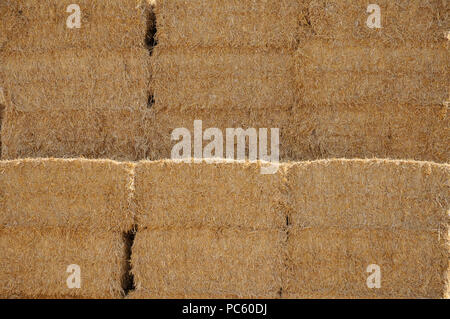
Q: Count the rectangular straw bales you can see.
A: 15